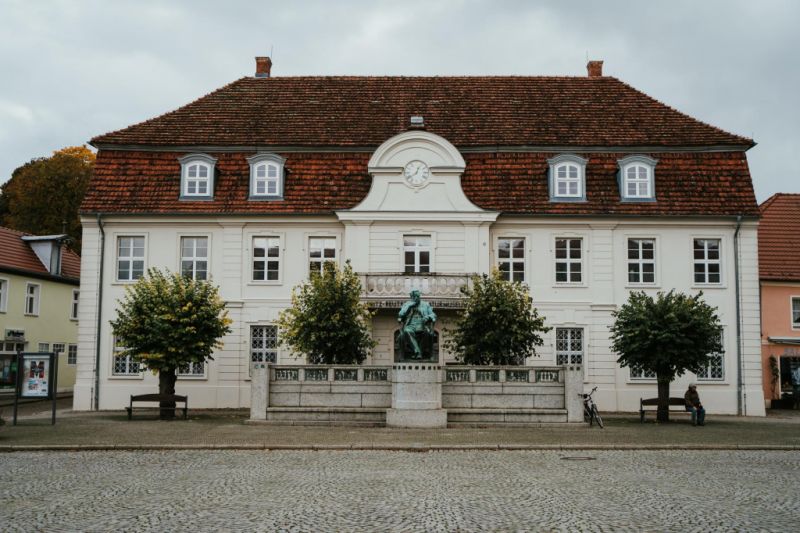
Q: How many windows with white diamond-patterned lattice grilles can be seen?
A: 6